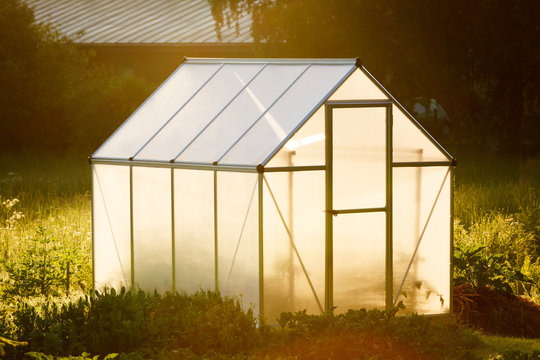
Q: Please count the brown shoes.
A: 0